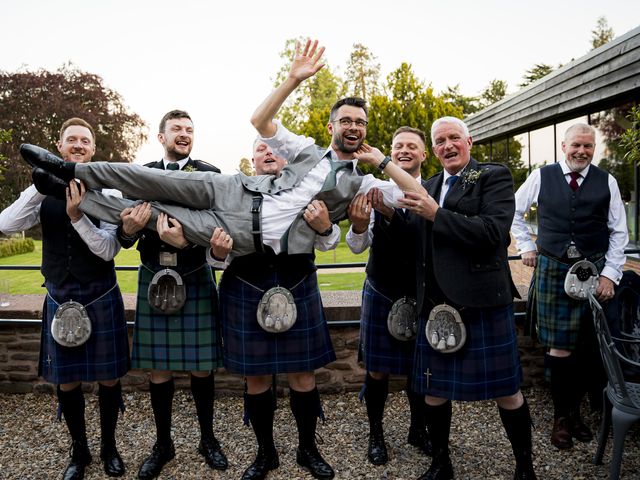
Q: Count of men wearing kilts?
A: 6